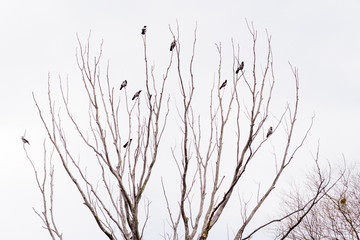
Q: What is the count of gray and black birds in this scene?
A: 9